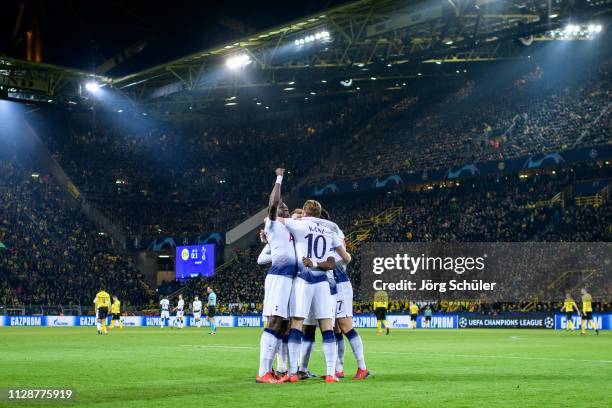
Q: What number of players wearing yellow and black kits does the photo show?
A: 6